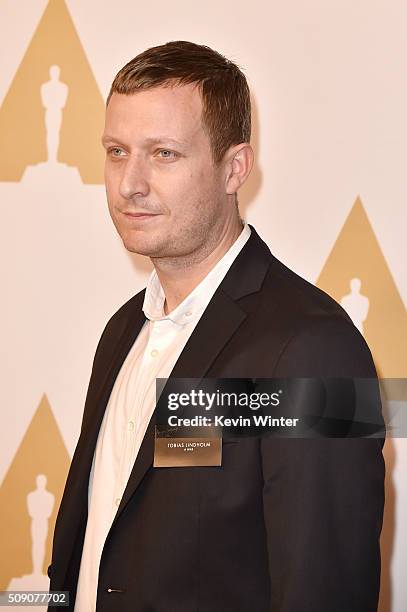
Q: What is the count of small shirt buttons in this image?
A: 4